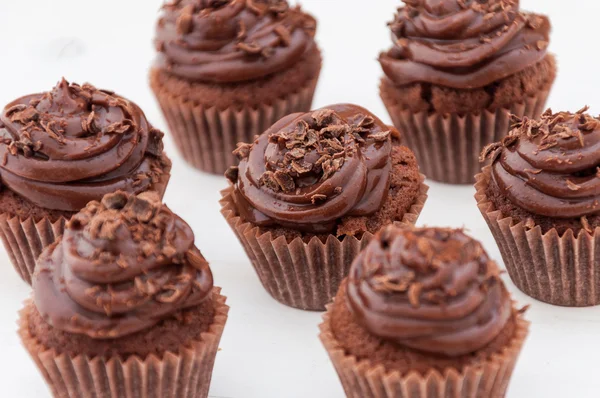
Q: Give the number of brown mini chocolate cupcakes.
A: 7